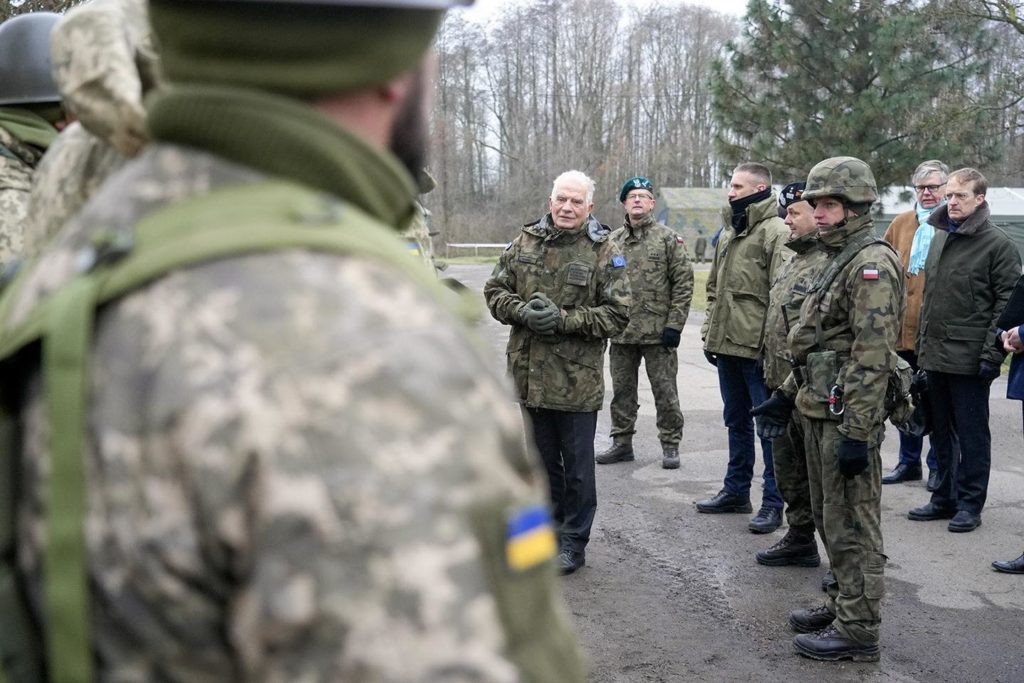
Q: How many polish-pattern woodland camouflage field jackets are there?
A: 4